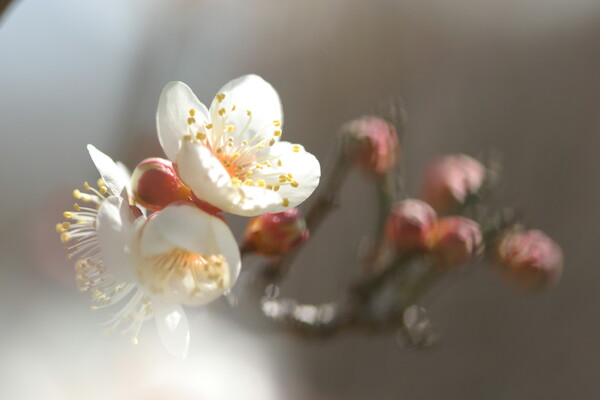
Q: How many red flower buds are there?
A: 7